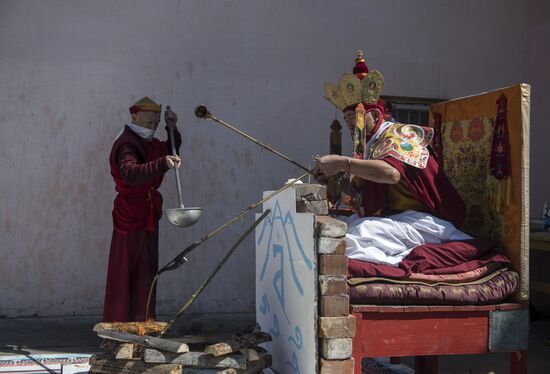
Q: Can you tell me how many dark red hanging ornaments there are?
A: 2